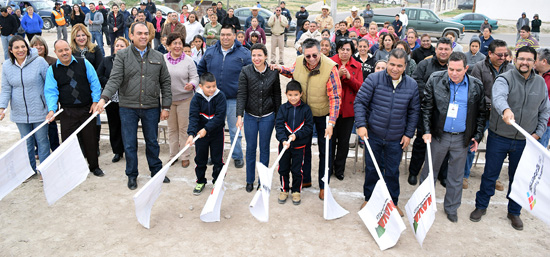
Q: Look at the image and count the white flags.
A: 9